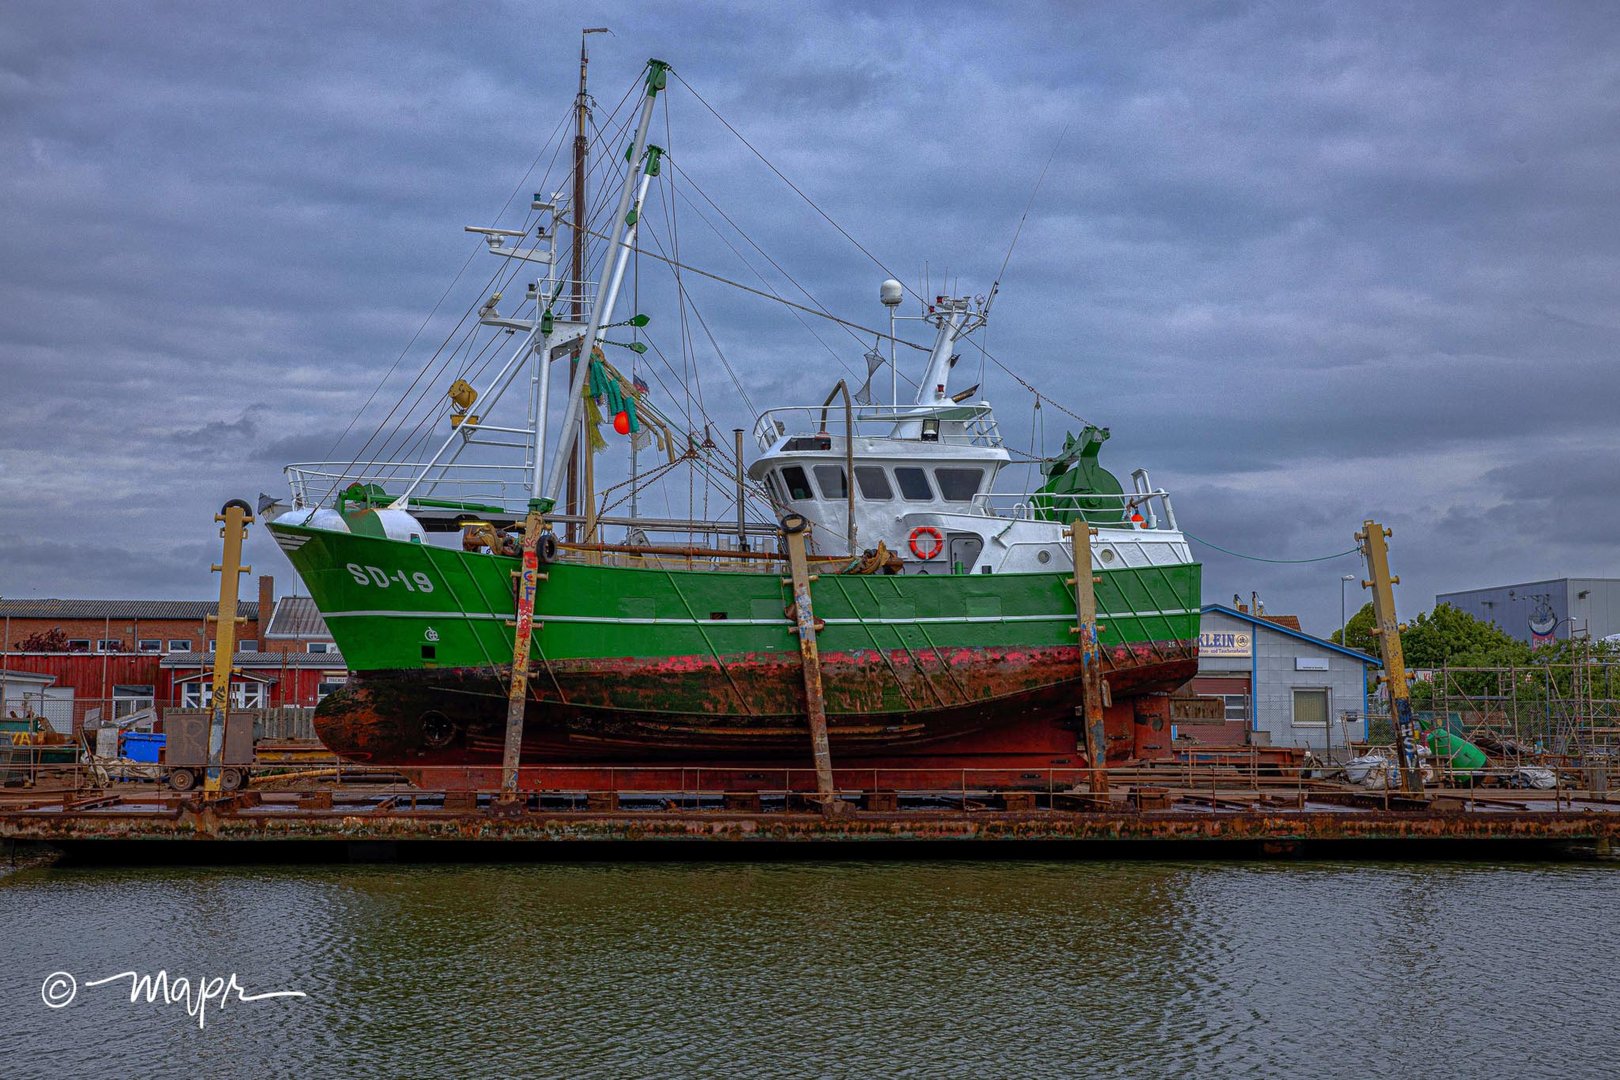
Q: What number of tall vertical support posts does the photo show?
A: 5